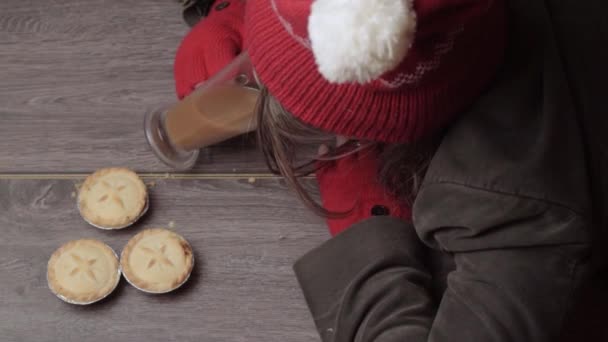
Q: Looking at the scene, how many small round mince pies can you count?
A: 3